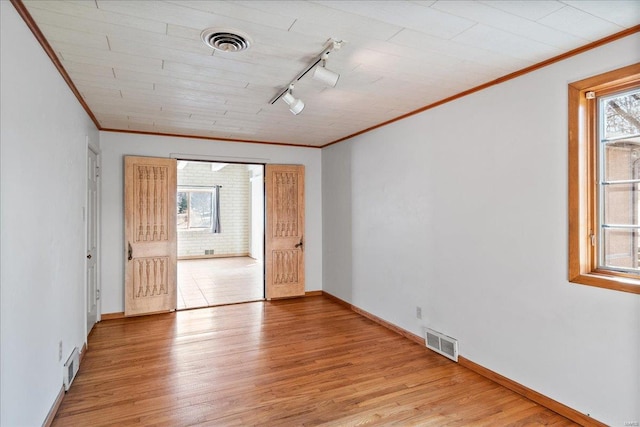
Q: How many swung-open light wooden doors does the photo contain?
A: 2